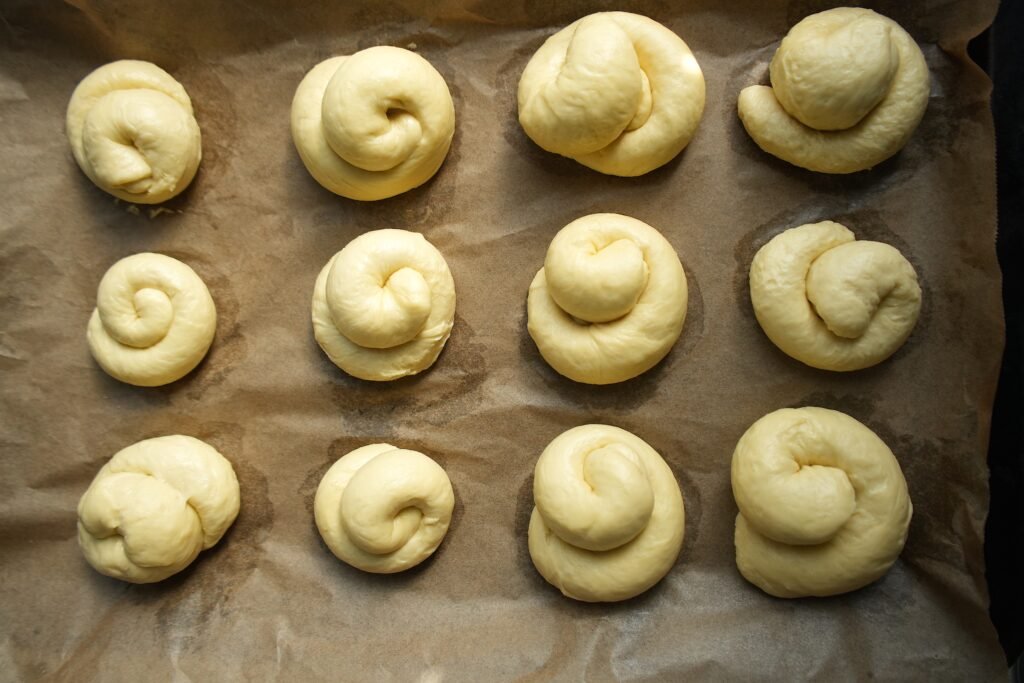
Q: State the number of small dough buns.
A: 12